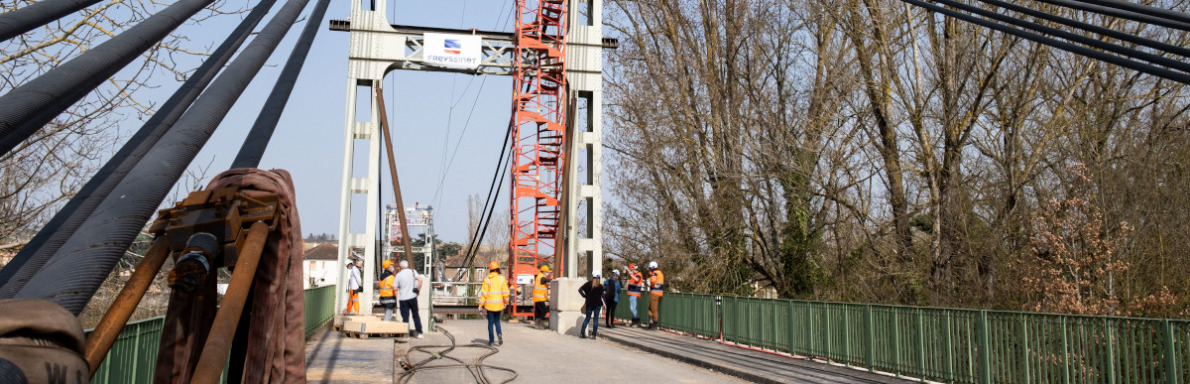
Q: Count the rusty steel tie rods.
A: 2